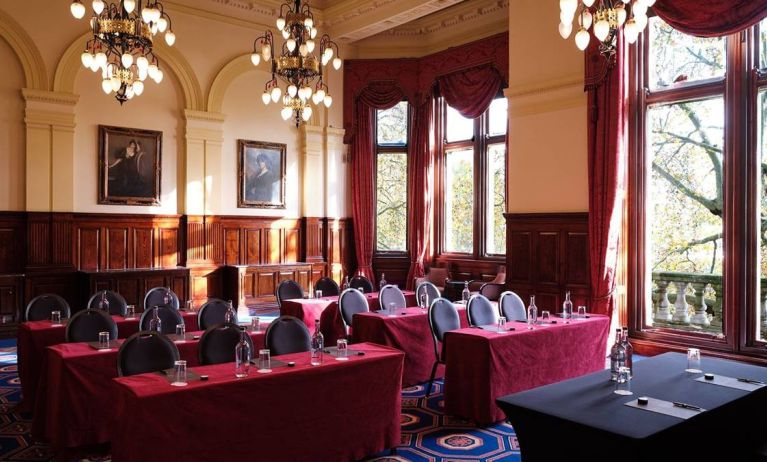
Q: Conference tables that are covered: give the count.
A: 7